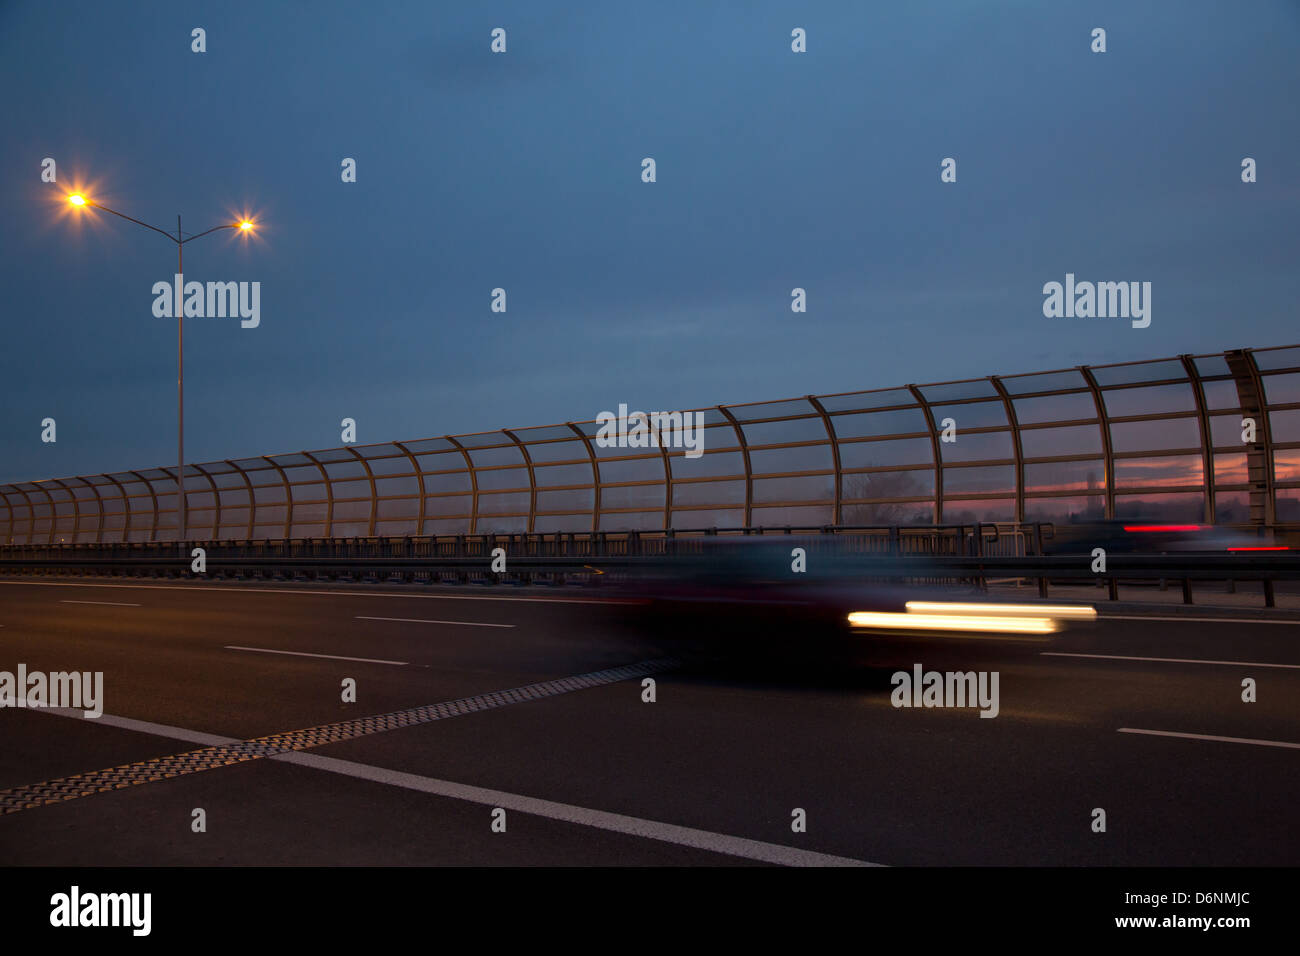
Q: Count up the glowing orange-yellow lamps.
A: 2